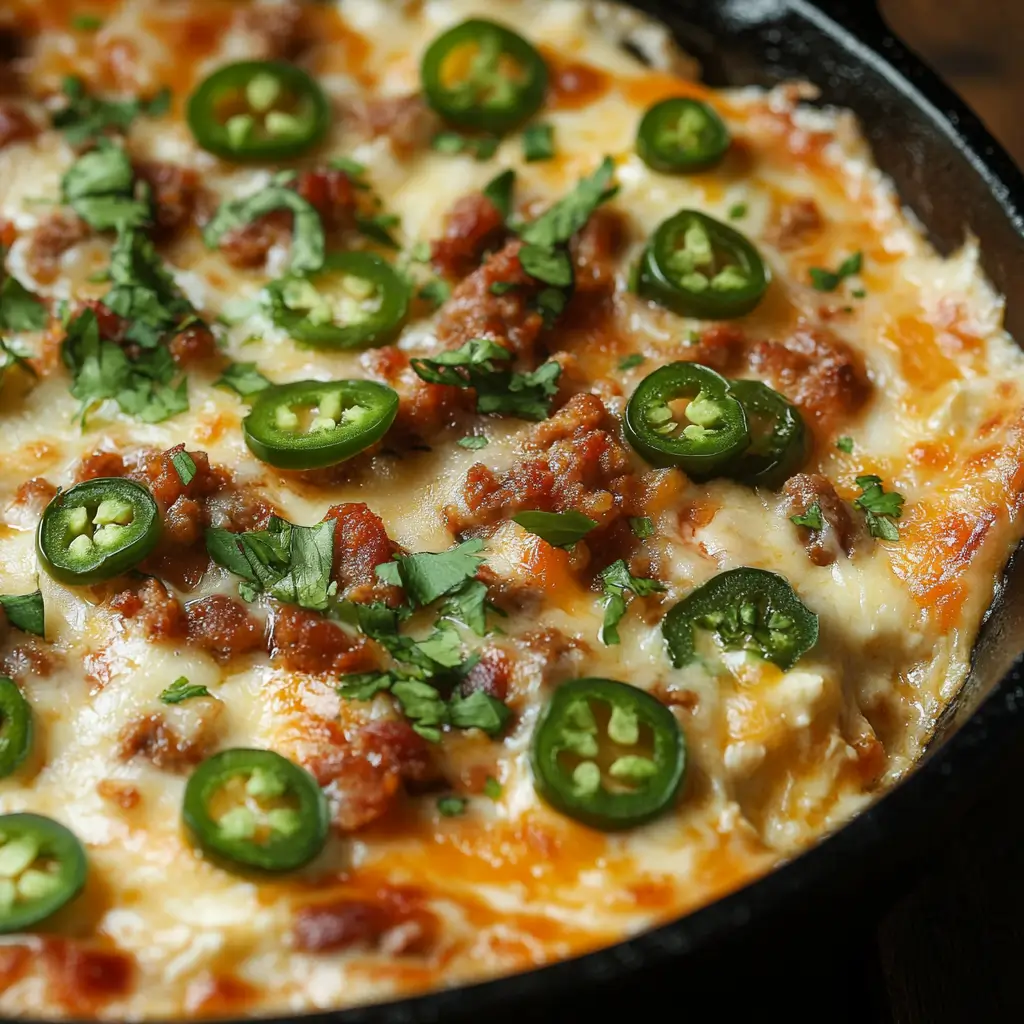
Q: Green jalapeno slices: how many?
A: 14